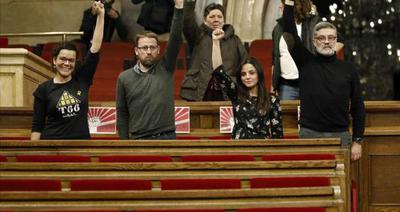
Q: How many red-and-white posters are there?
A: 3